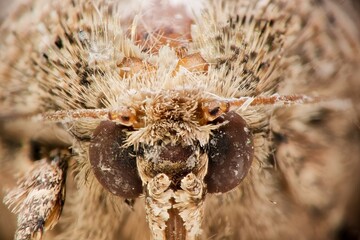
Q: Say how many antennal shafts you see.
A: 2